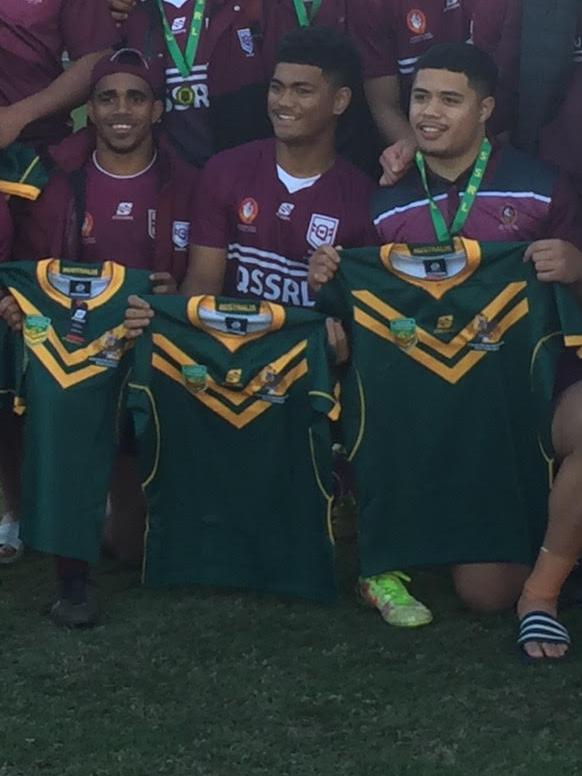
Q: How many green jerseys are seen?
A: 3